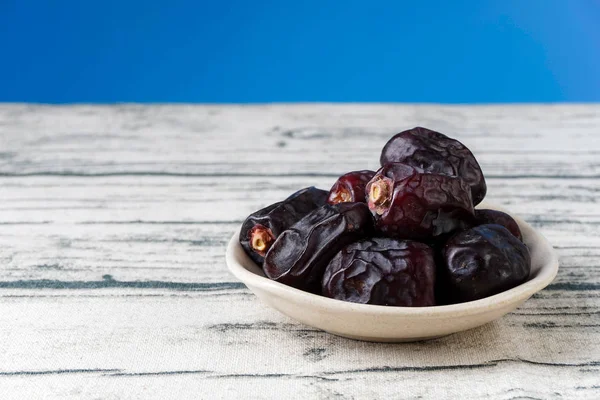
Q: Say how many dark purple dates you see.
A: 8